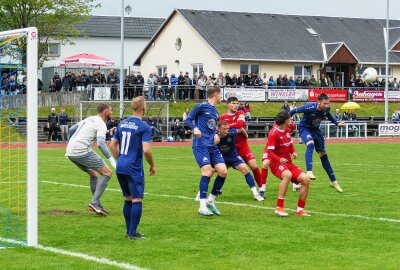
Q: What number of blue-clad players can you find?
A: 4